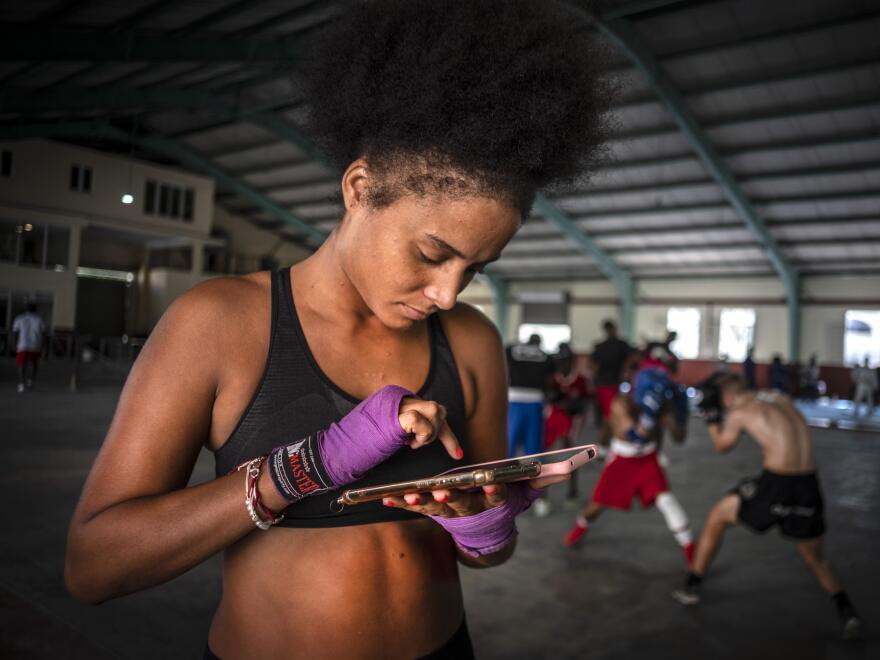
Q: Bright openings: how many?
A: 4